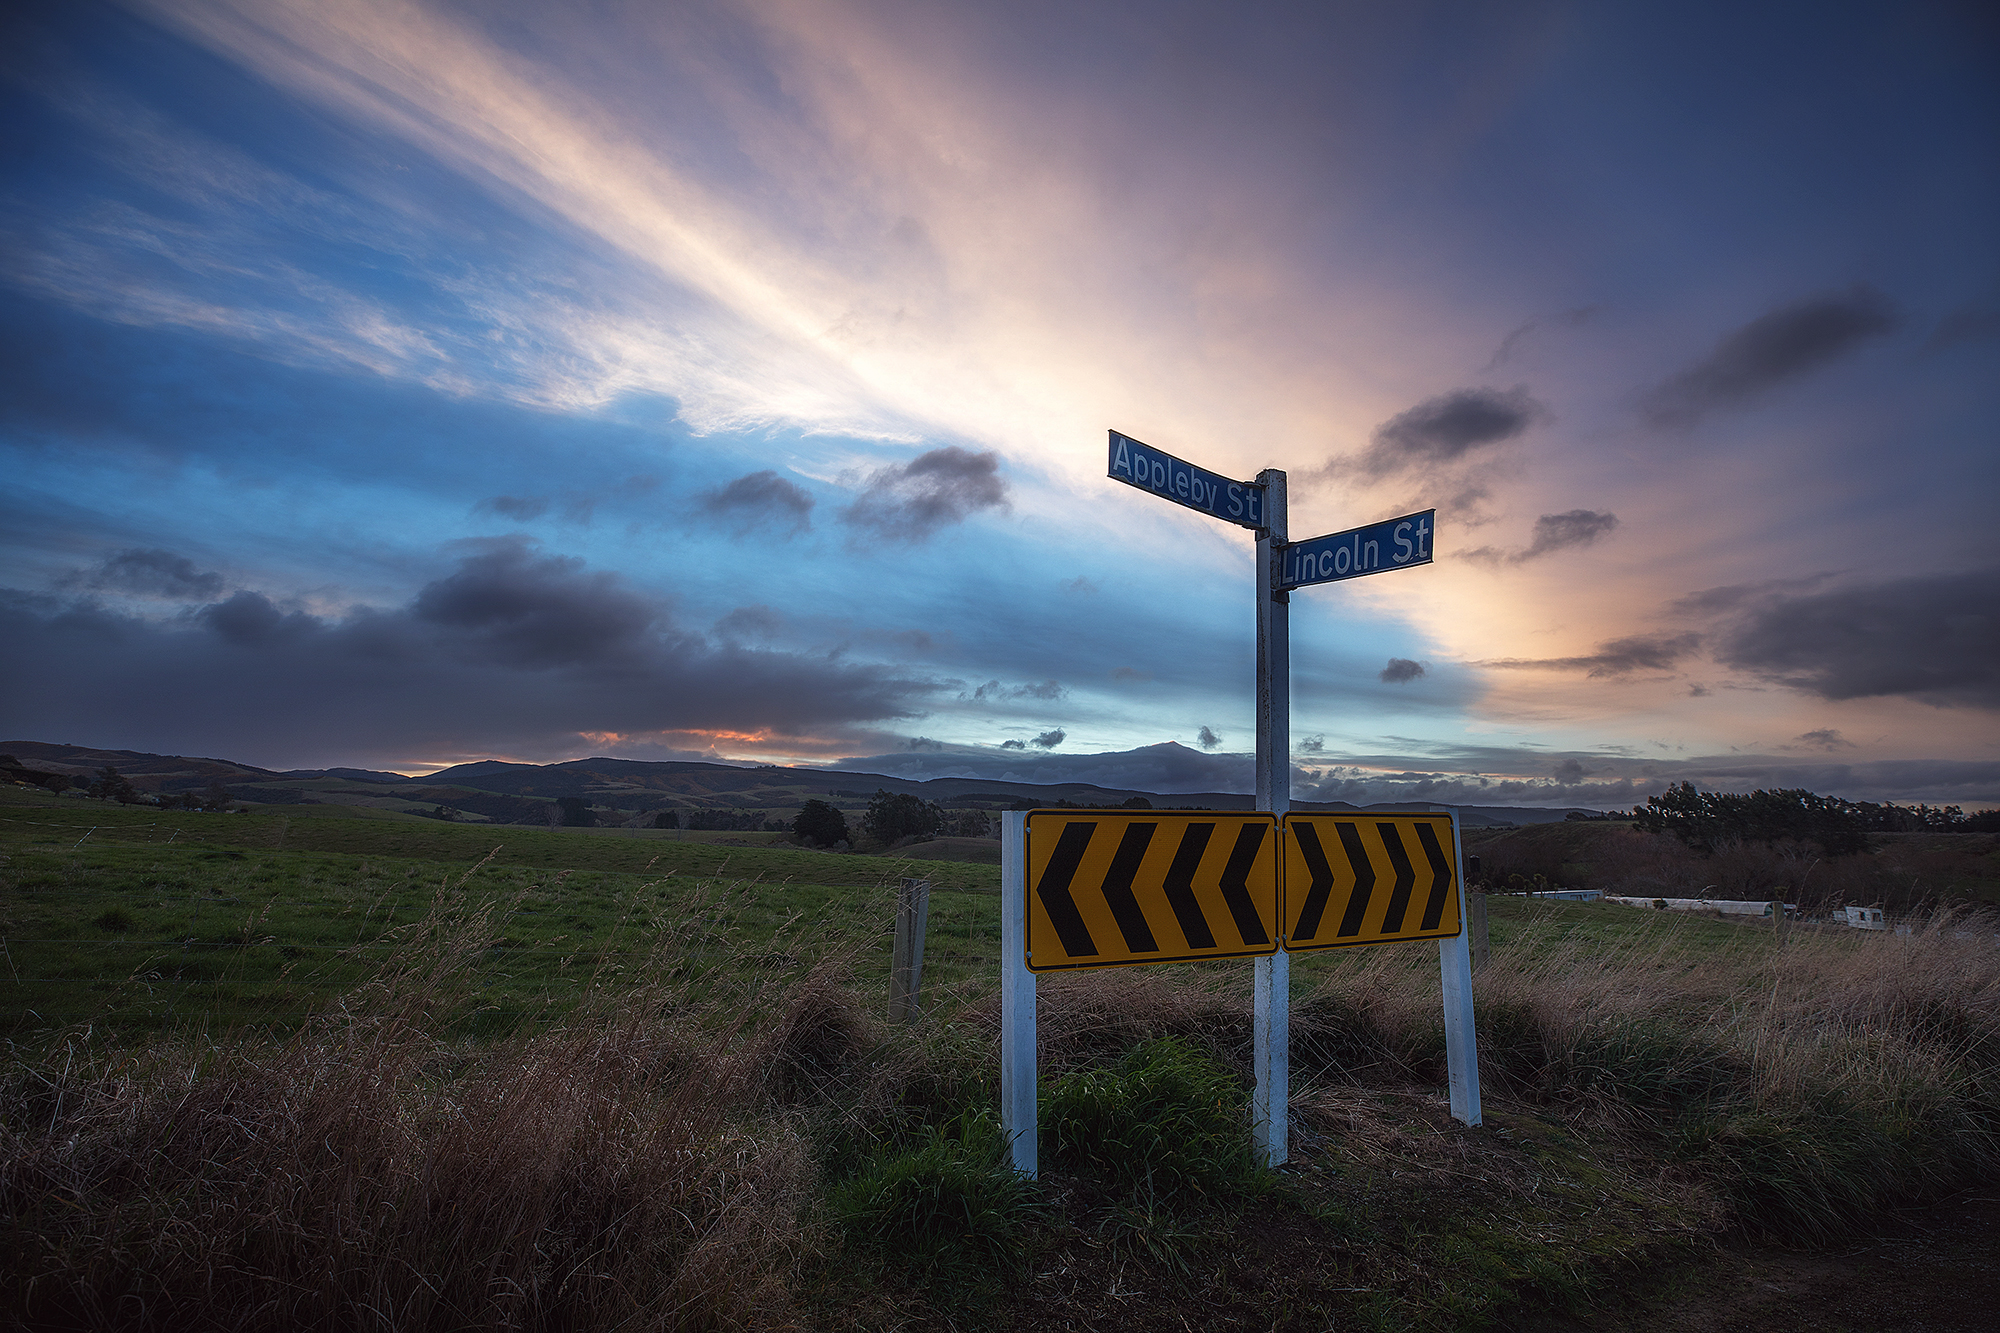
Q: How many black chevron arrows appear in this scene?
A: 8